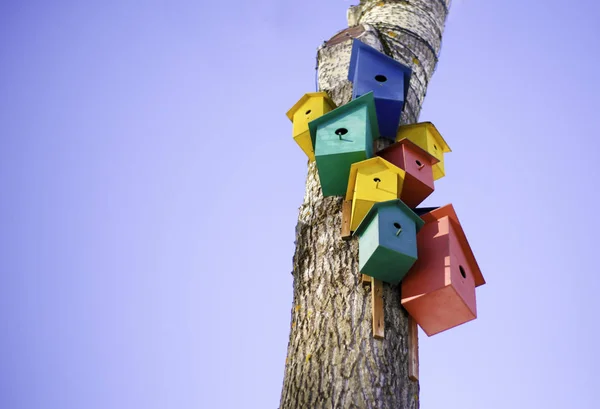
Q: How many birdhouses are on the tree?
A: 8